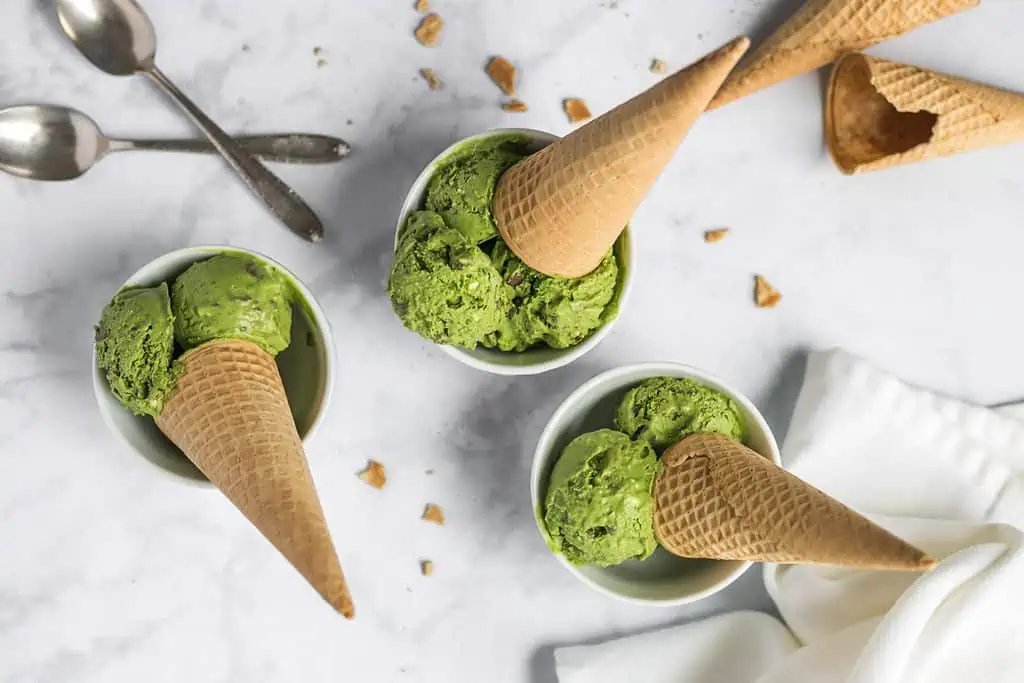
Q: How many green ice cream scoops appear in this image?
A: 7